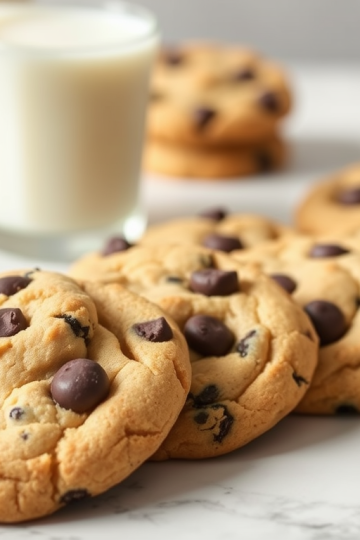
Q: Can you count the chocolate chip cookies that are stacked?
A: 2